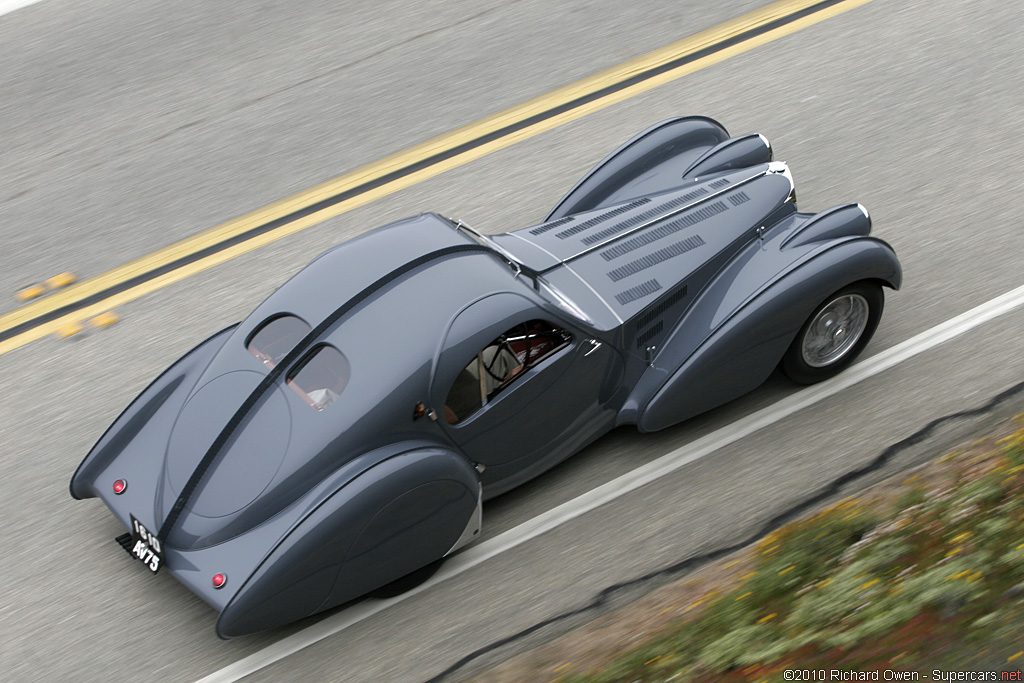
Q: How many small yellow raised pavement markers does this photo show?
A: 4